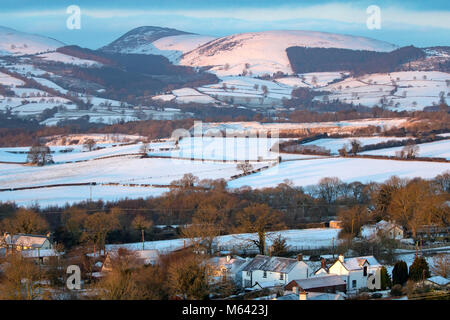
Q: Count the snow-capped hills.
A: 3